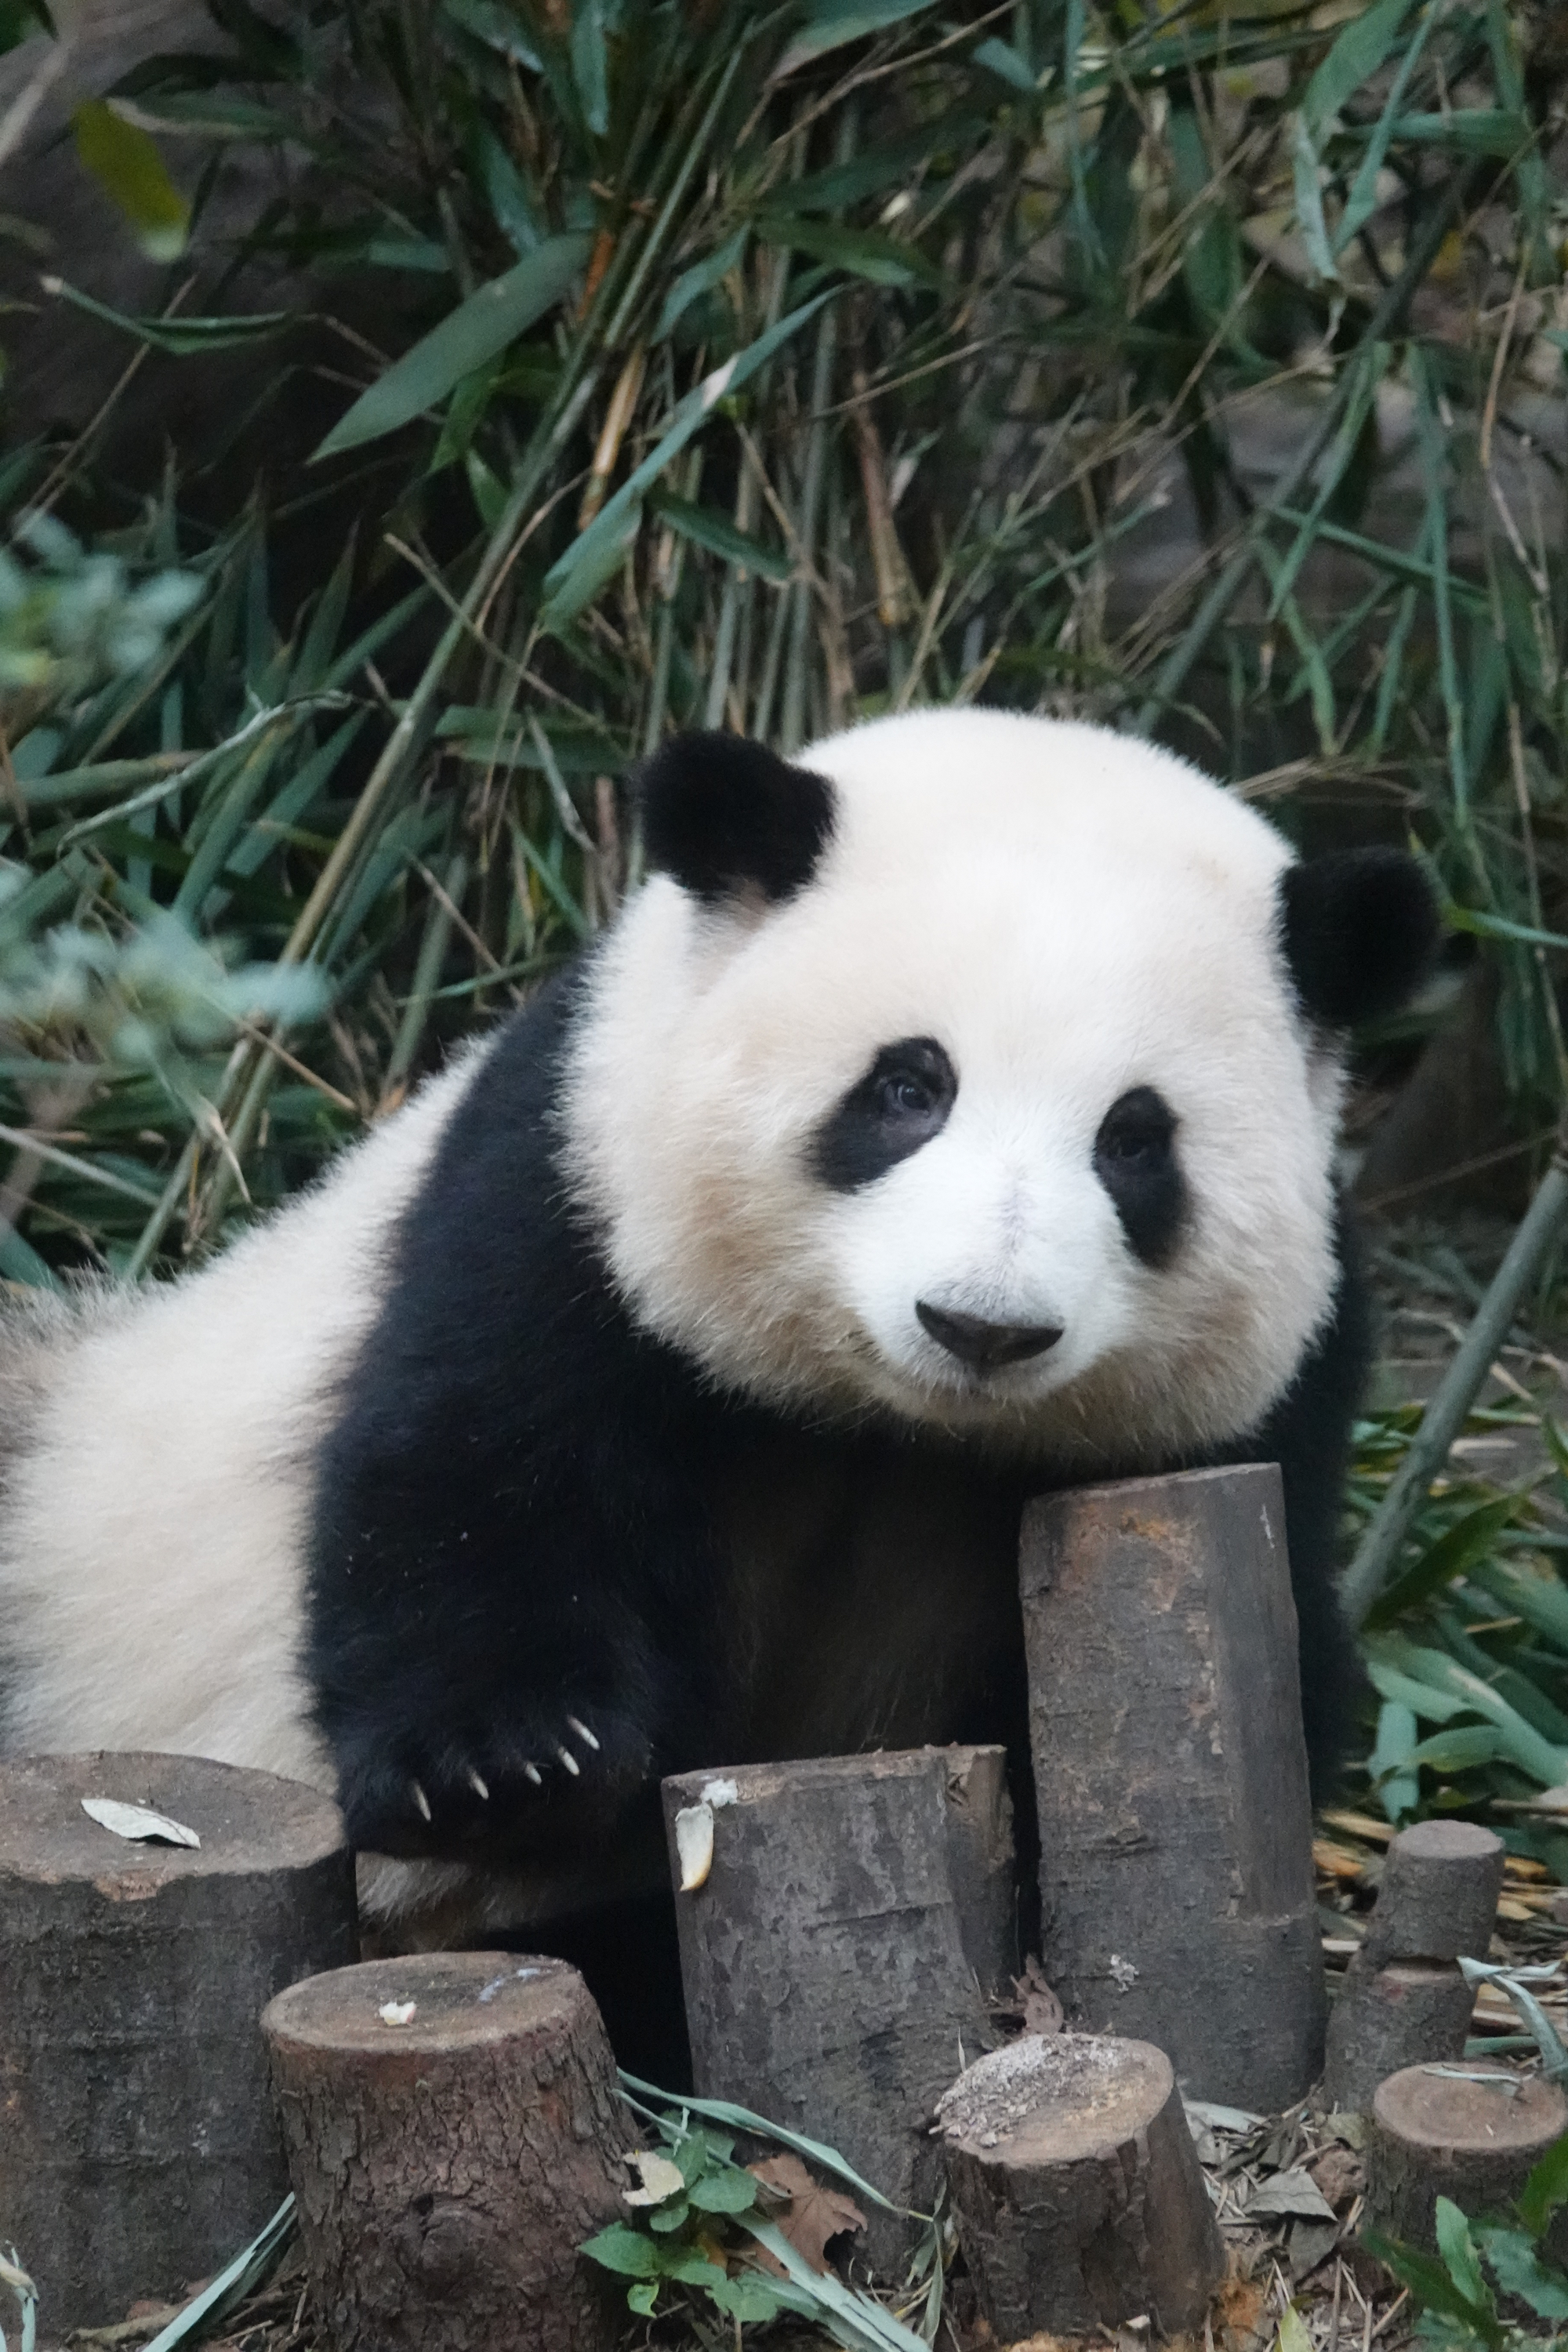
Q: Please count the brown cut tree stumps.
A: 7